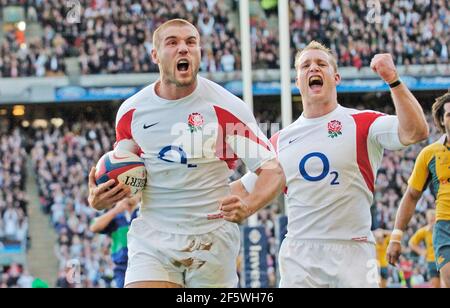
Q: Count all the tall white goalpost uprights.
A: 2